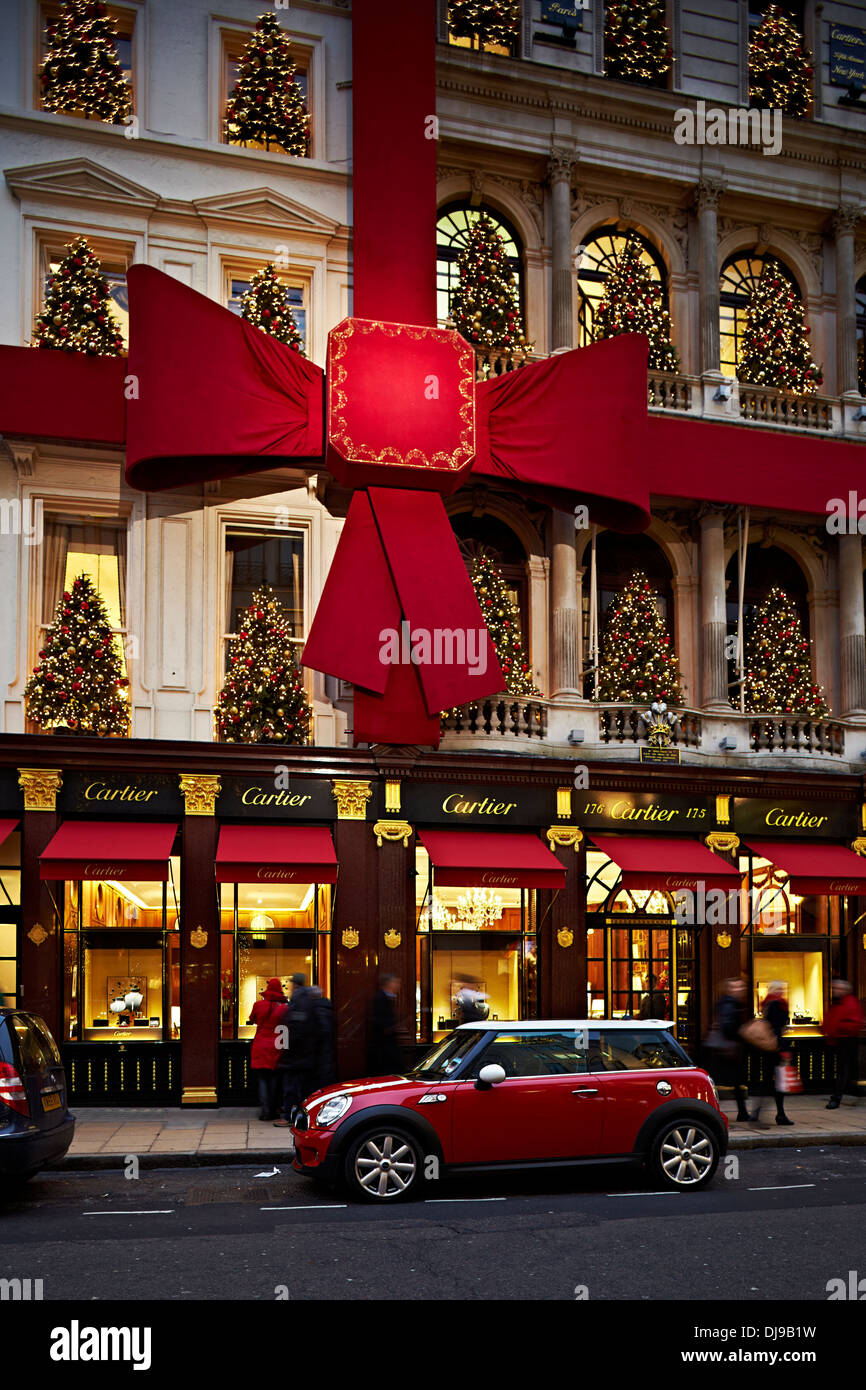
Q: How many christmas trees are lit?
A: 15